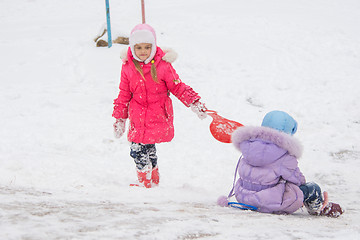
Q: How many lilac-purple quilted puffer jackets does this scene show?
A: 1